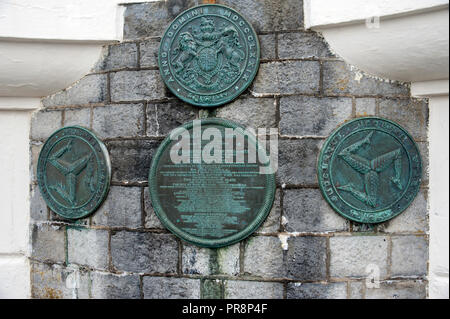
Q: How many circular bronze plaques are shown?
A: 4